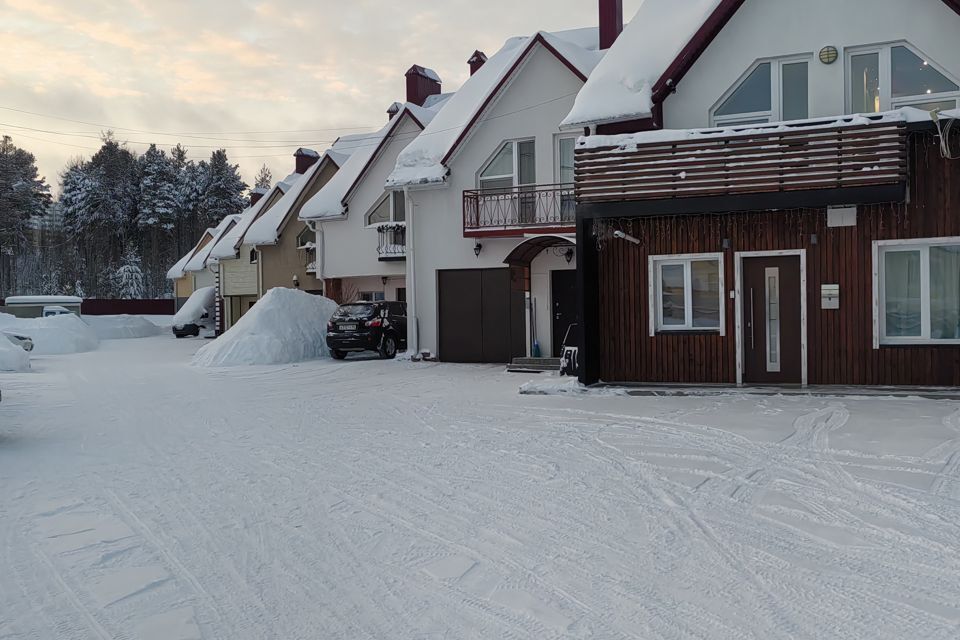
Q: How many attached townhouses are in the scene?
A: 7